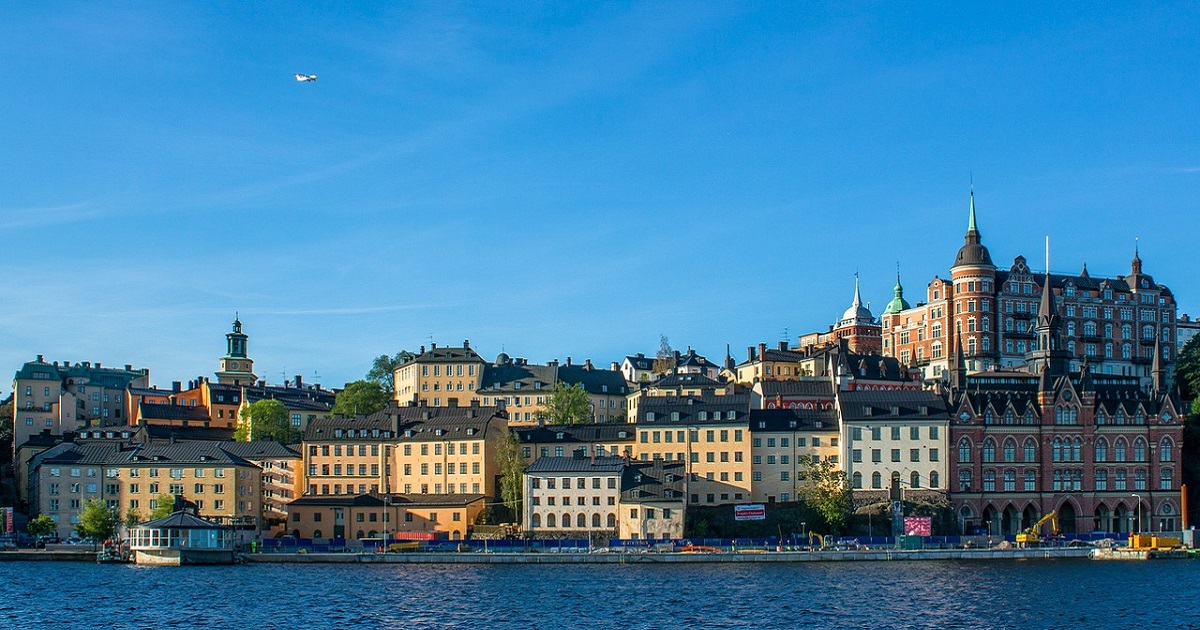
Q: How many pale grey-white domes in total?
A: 1